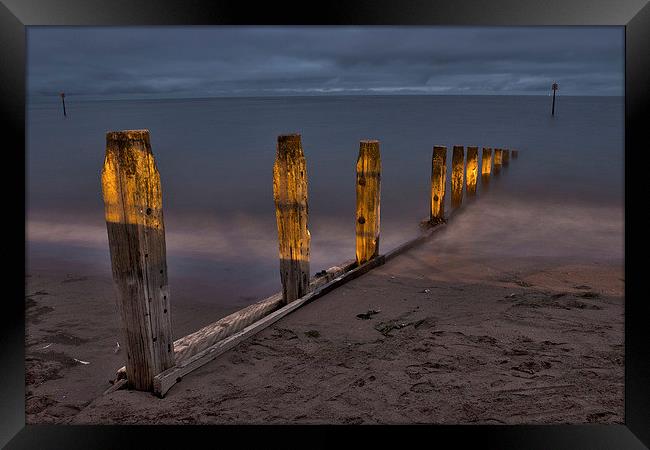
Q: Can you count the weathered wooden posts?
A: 10